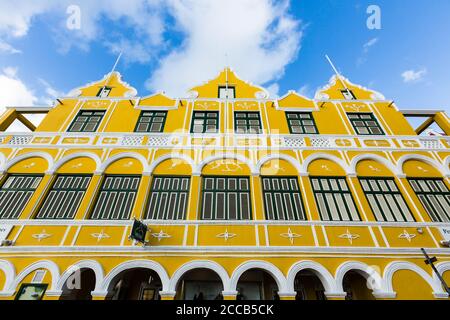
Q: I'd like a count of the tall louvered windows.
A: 9